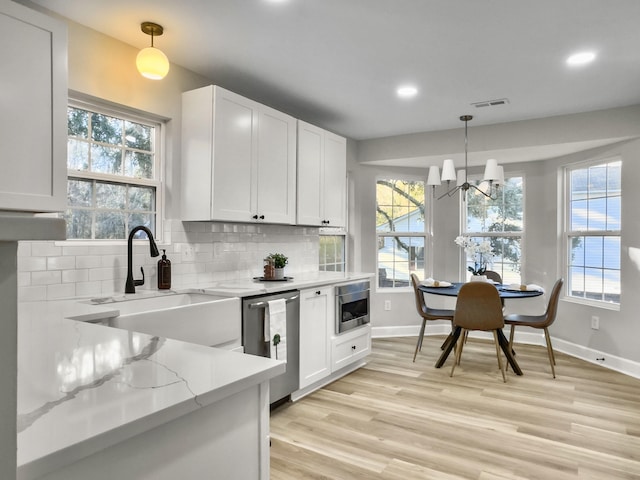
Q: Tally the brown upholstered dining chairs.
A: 4